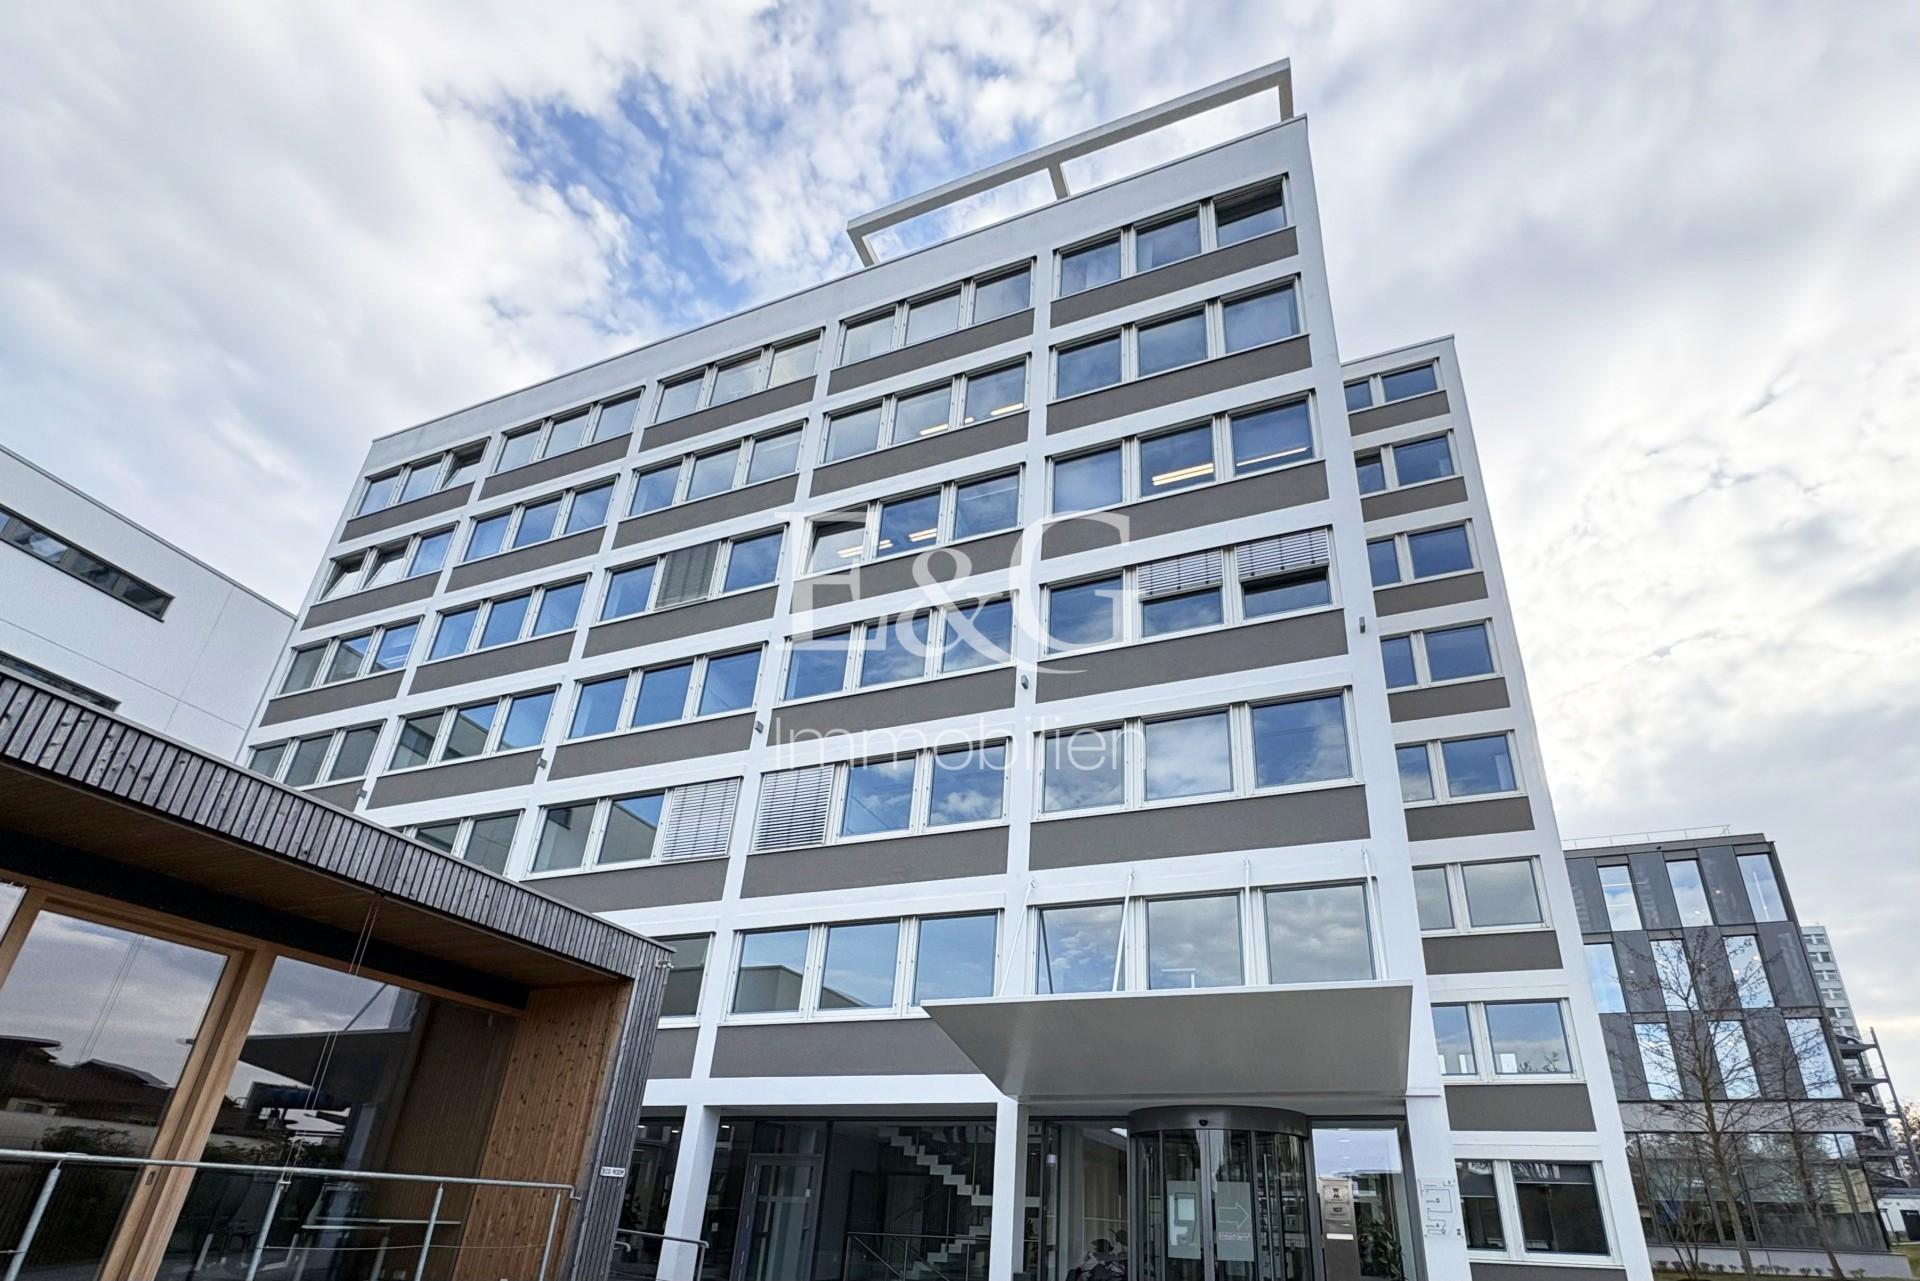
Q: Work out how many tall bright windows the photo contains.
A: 9